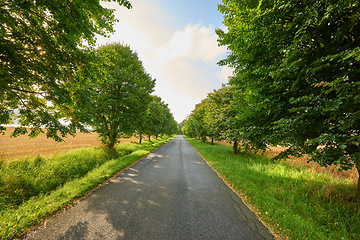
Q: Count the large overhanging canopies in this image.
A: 2